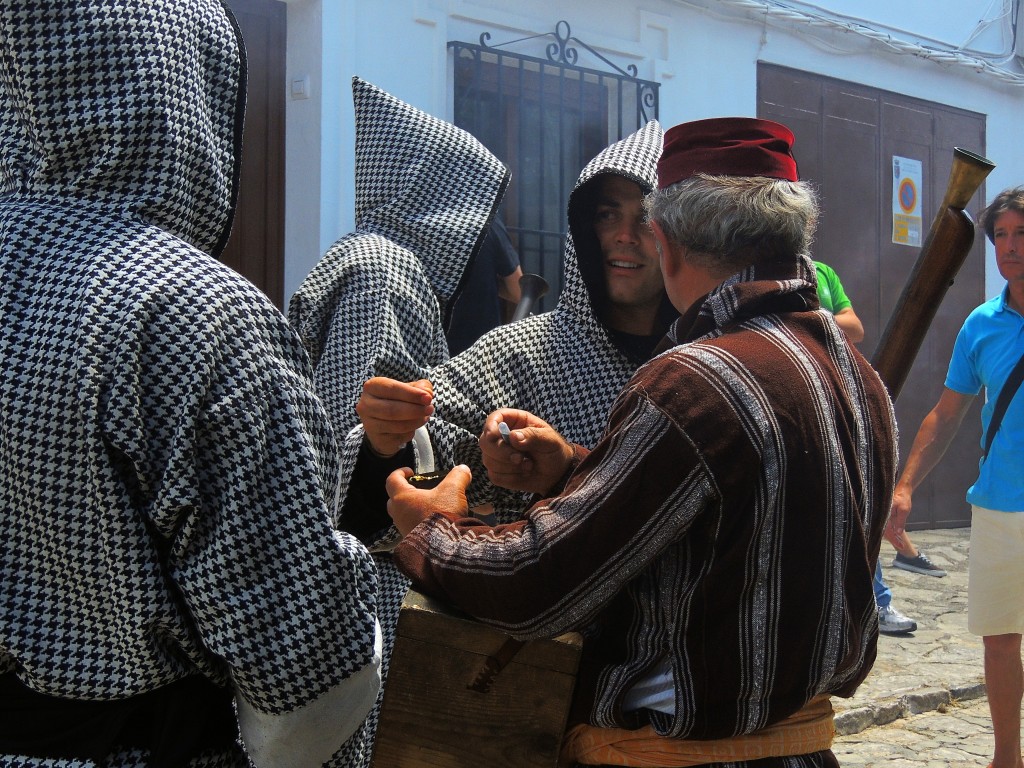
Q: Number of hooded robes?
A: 3